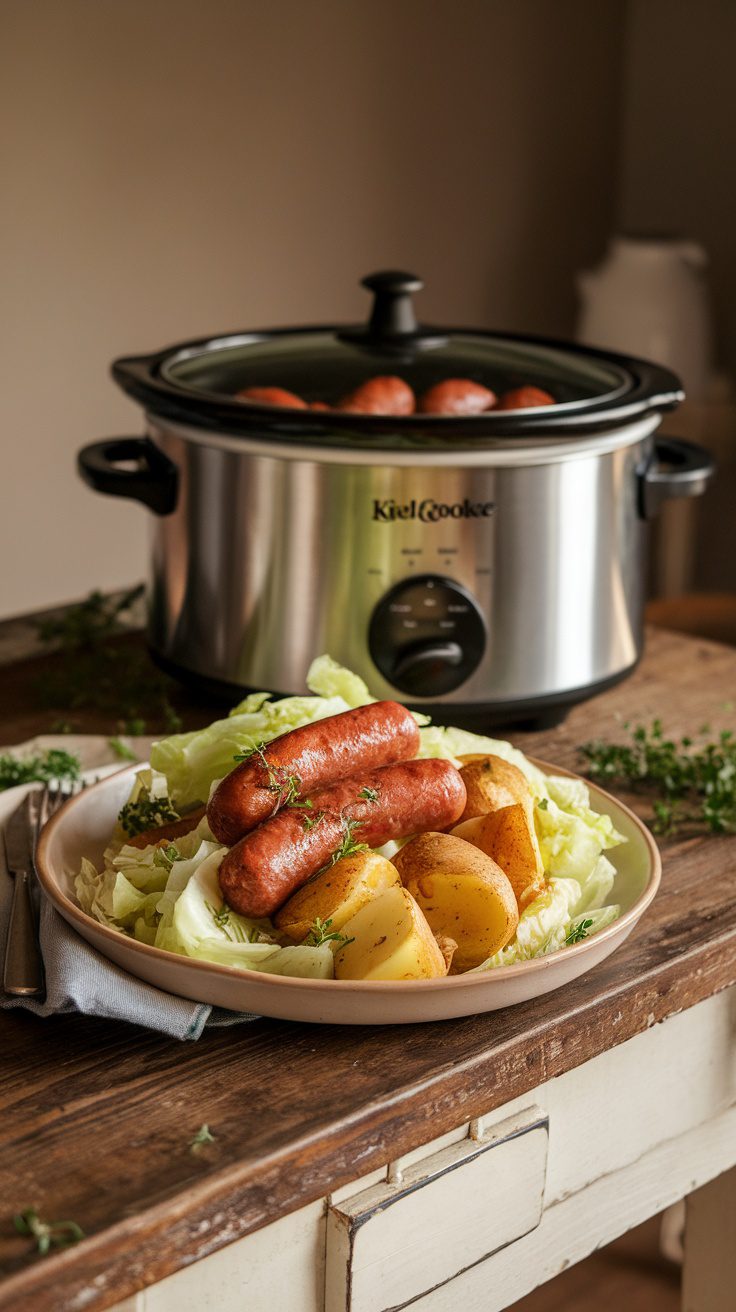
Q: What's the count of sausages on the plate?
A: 2